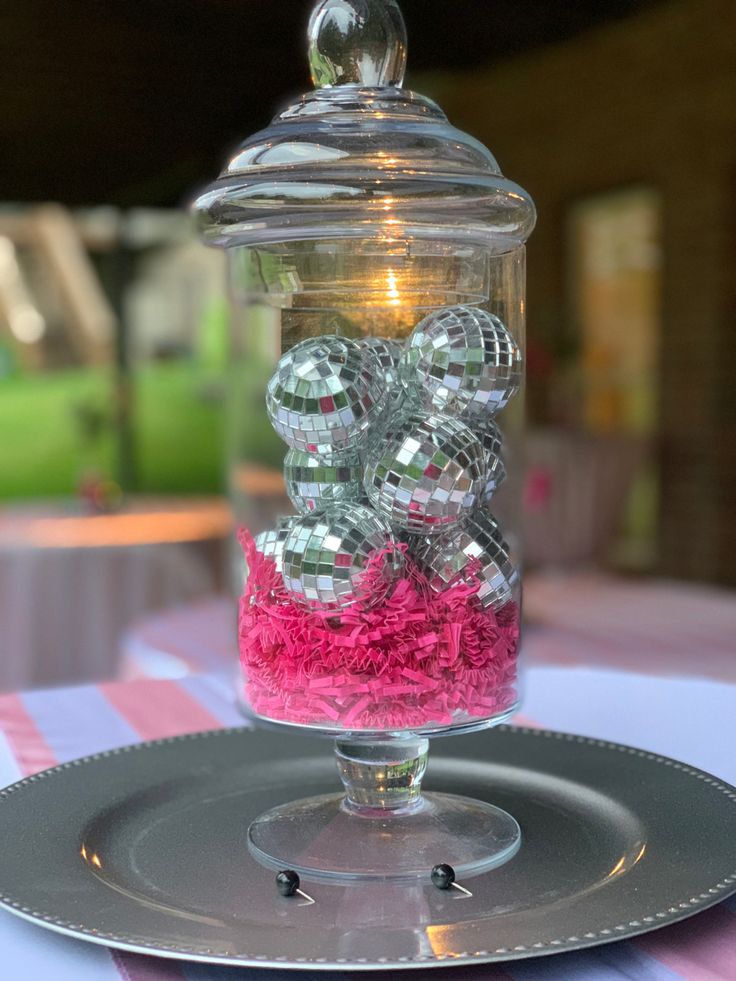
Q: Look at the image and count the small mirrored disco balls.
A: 9